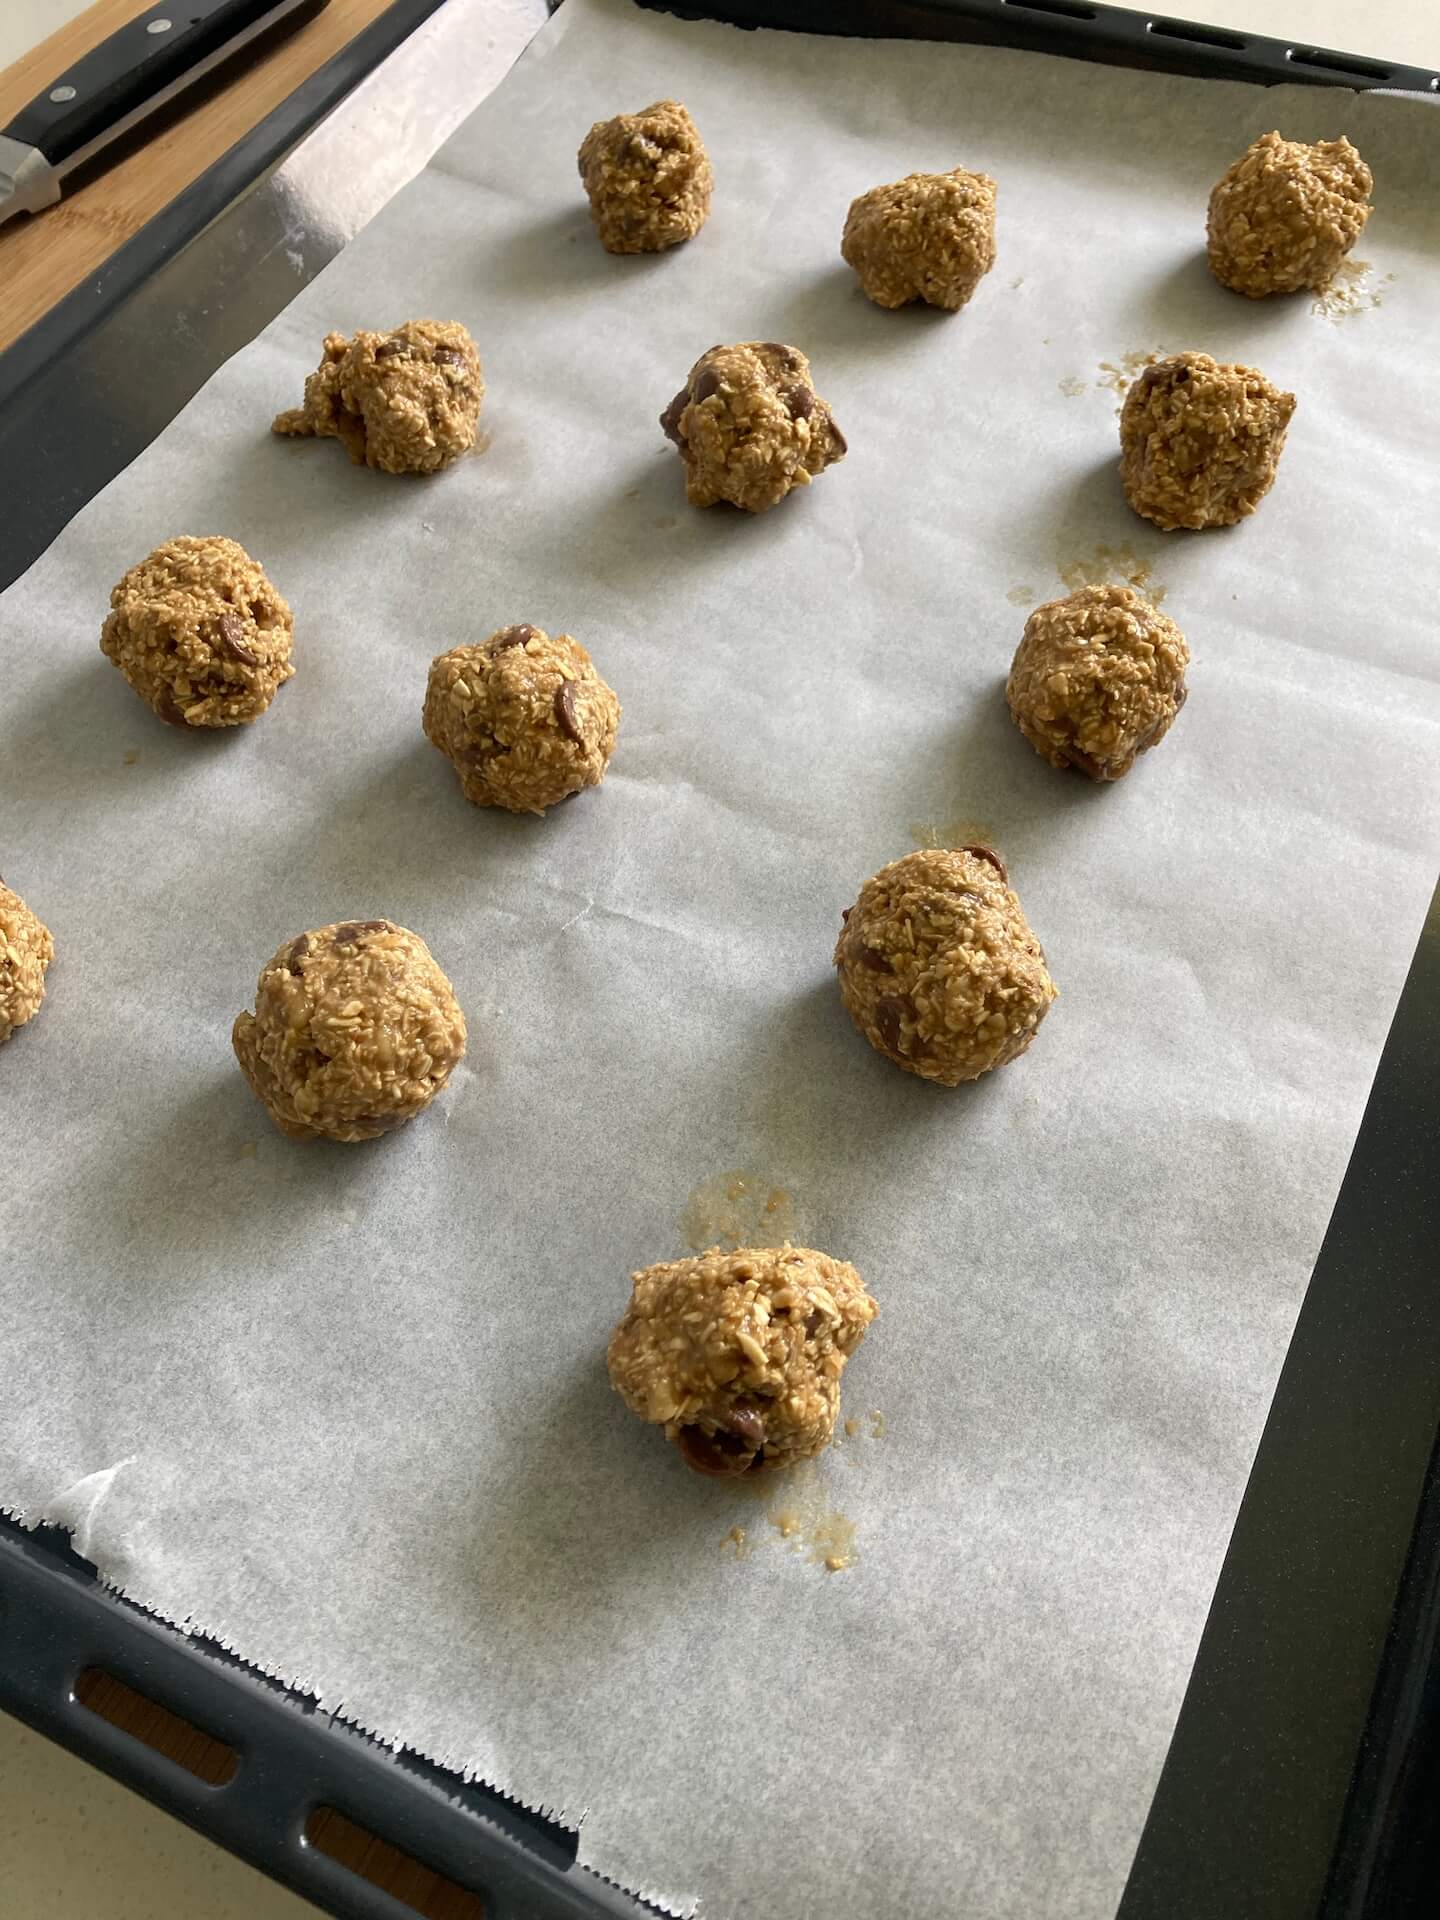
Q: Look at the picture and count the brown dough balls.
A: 13